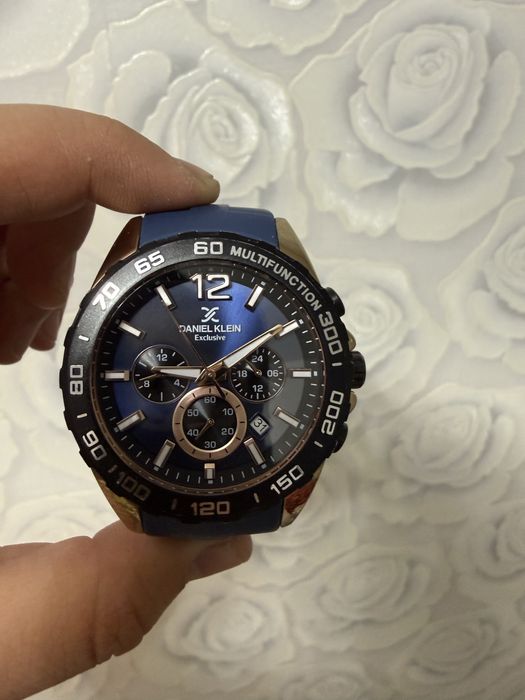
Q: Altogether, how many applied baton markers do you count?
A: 11